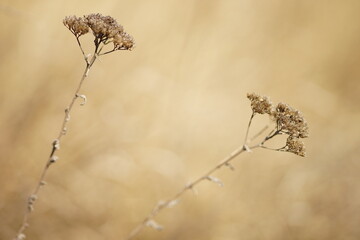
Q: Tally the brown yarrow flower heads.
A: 2